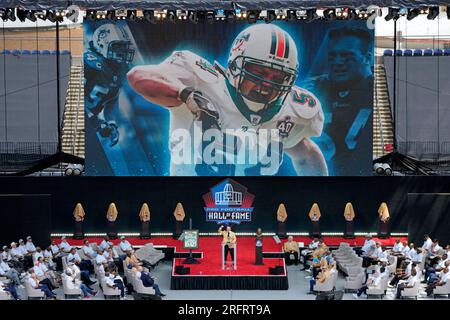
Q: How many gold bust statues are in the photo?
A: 8